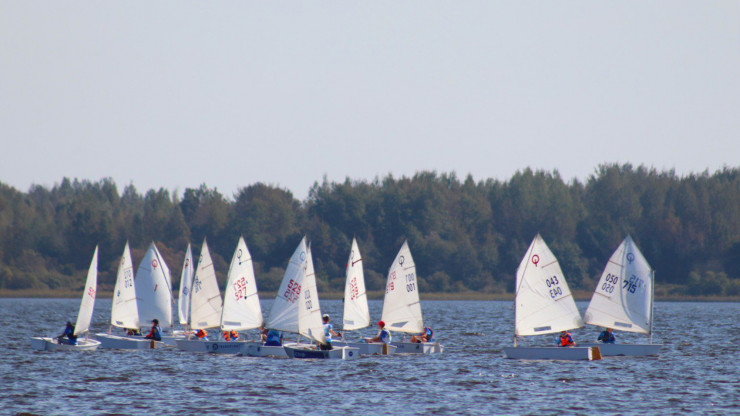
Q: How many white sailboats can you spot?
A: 12